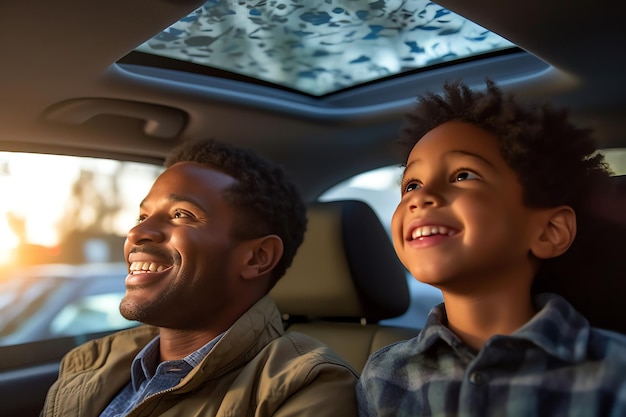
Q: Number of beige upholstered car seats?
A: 1